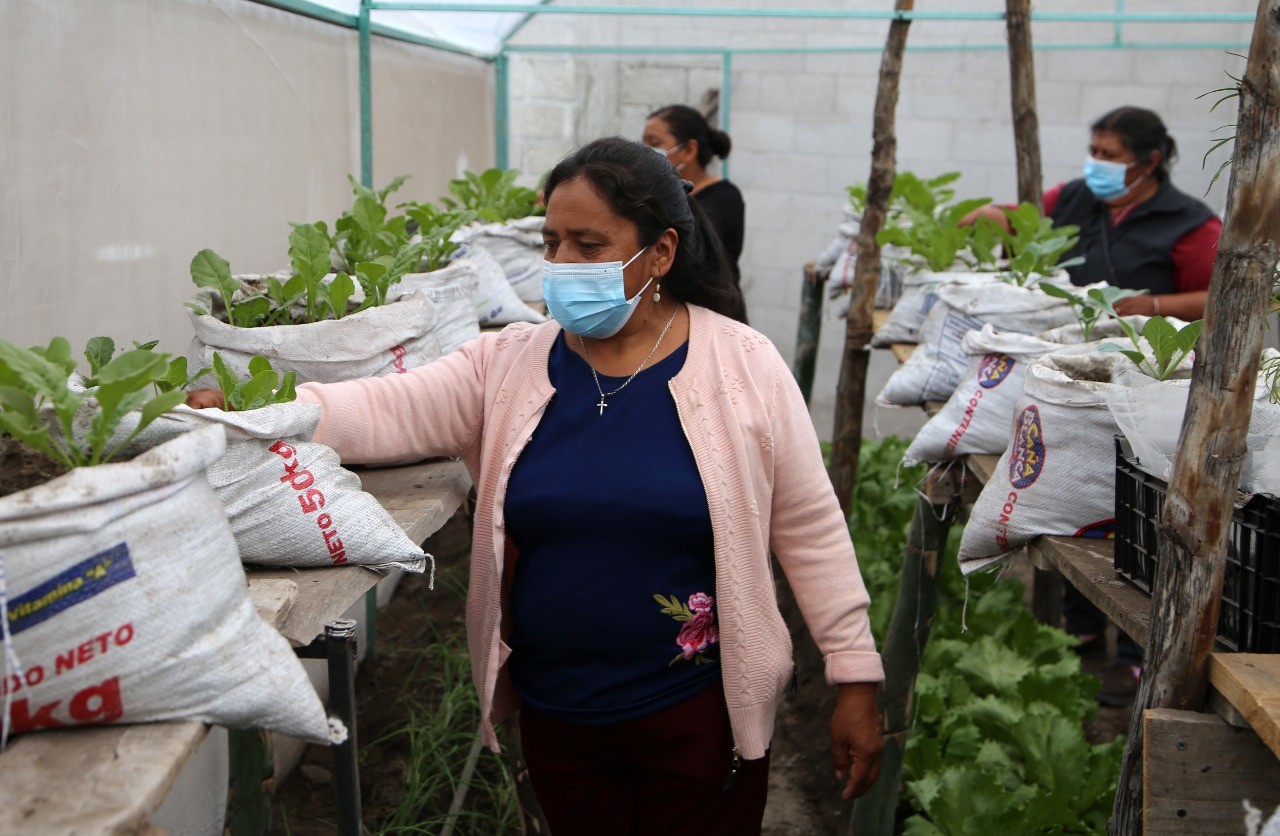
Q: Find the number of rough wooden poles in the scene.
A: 3